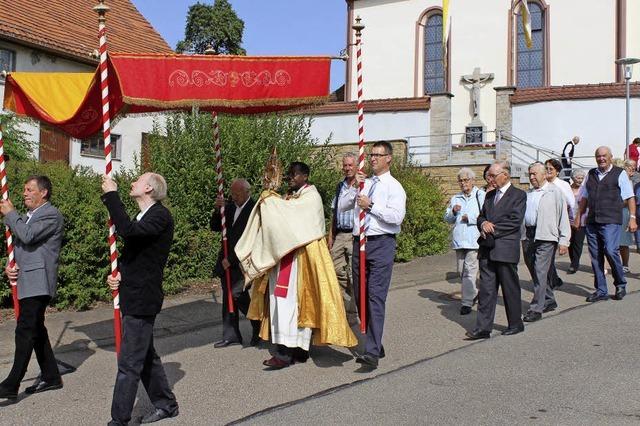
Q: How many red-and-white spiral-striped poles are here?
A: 4